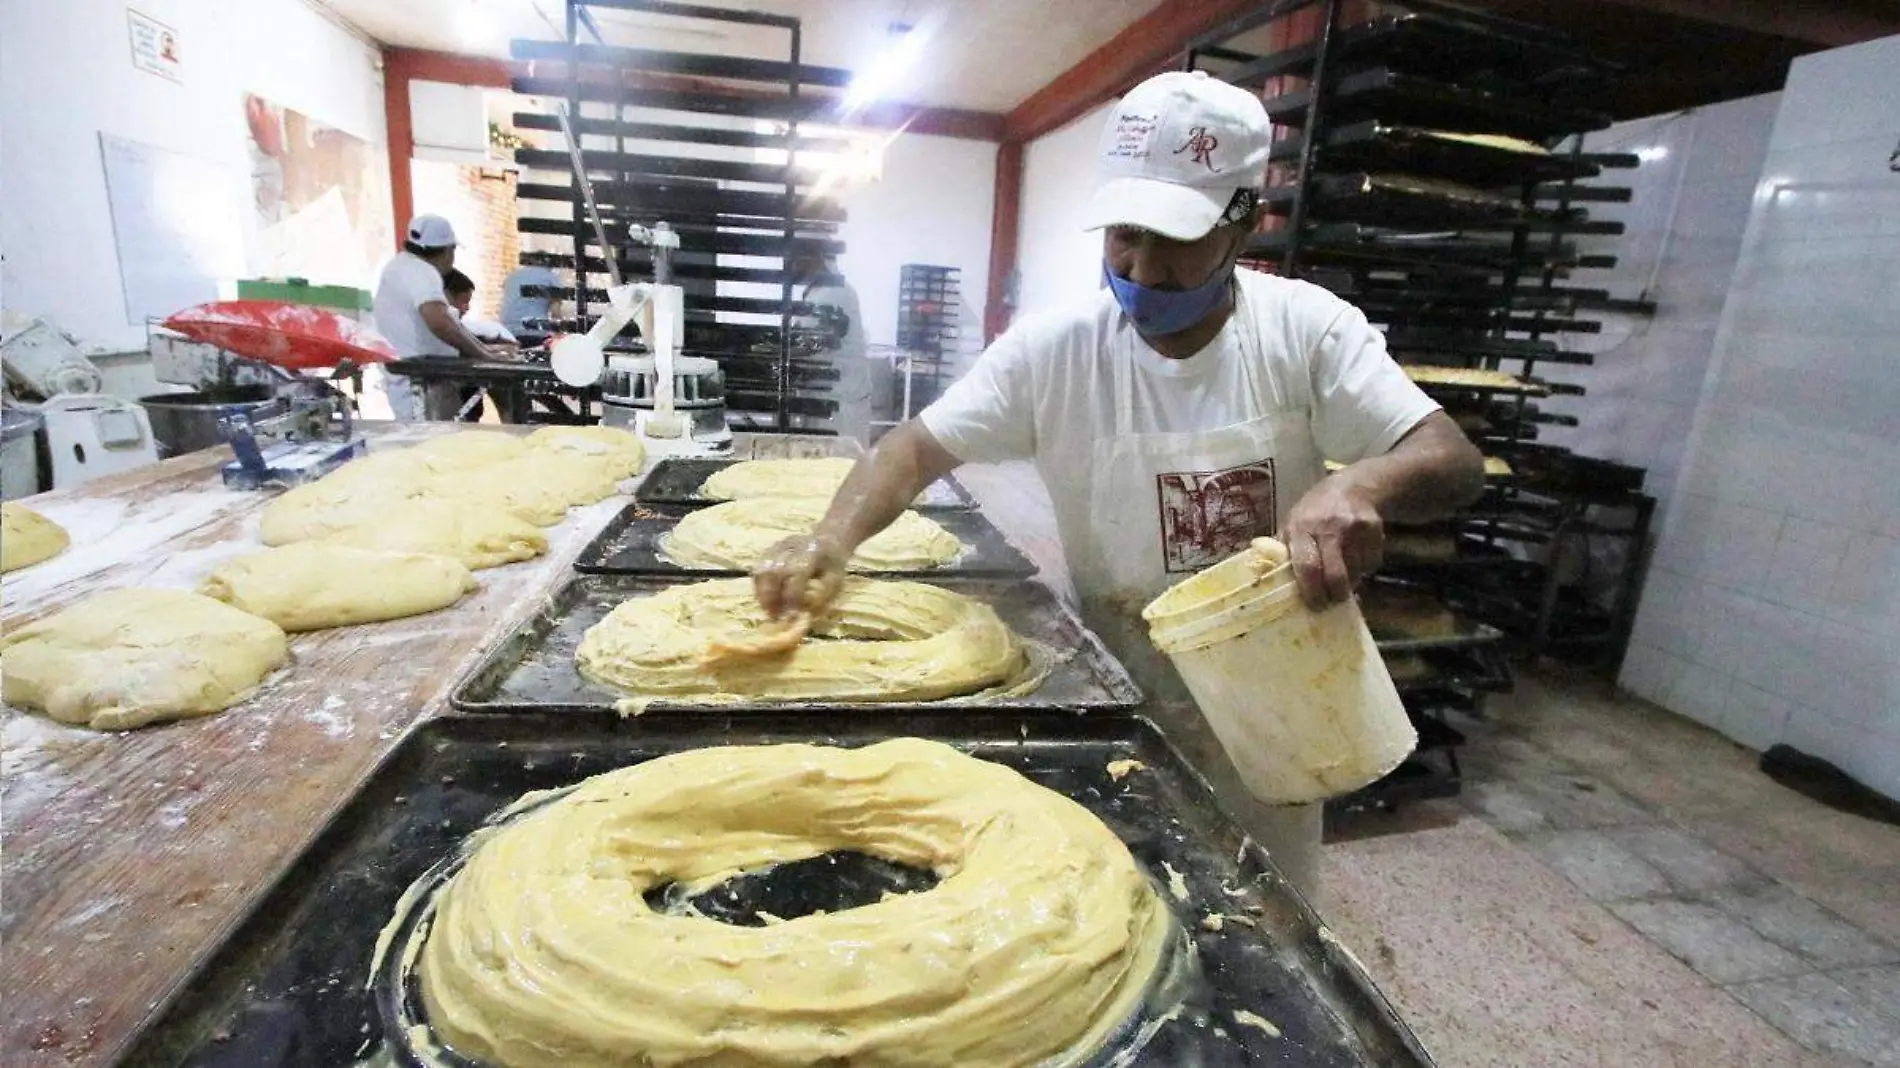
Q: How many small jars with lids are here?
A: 0